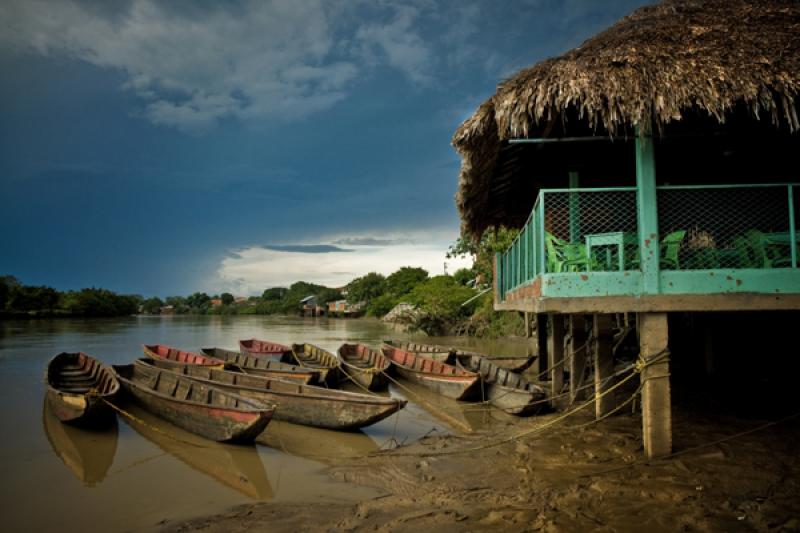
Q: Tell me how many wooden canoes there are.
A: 12